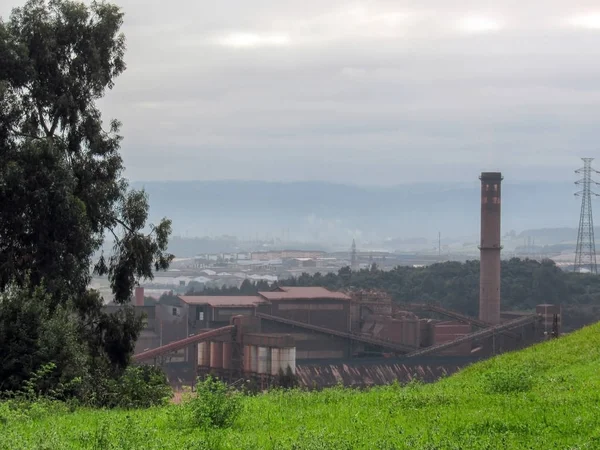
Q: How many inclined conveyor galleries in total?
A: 4